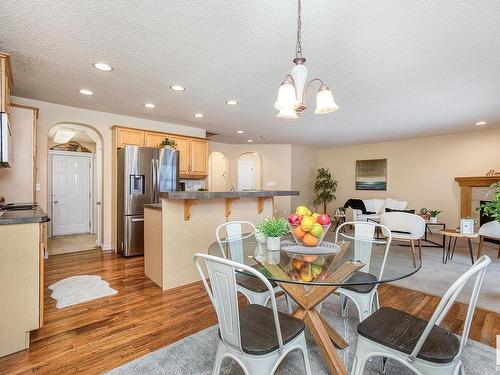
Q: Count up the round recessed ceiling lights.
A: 9